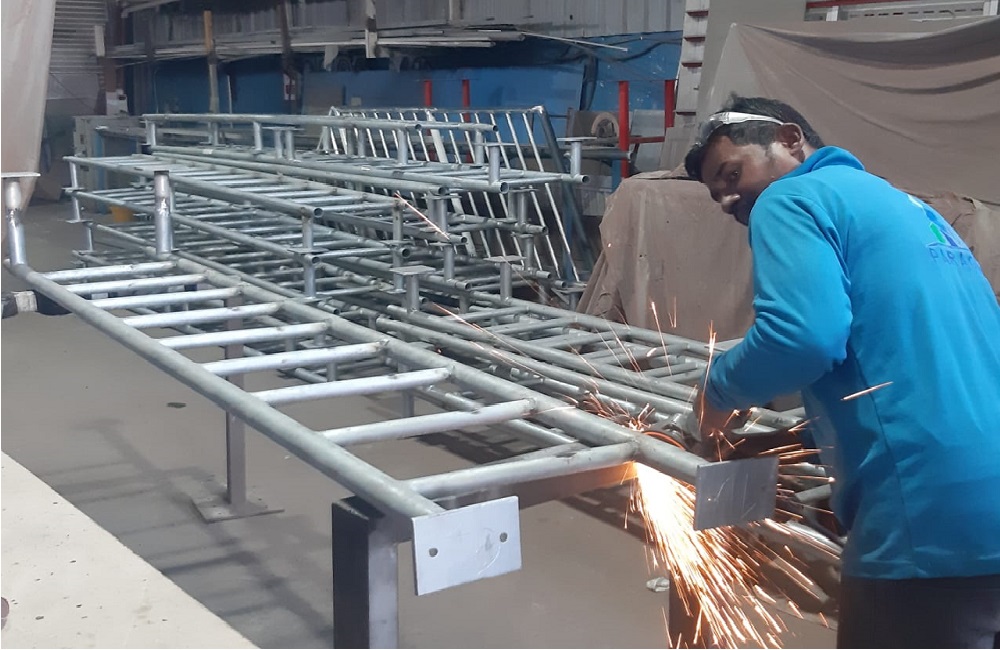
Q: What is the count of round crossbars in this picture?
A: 9